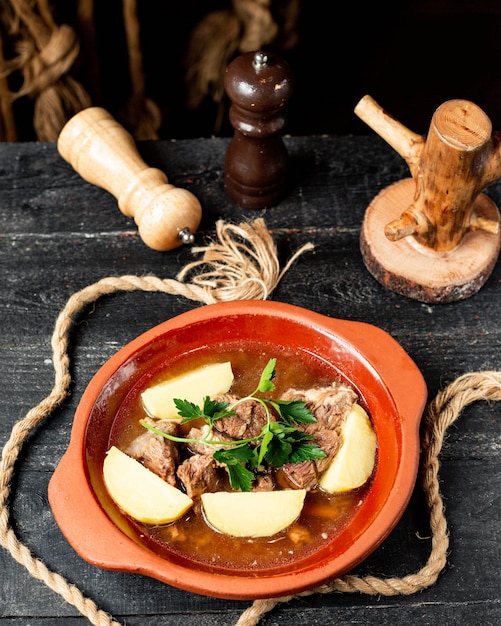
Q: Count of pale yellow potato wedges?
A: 4